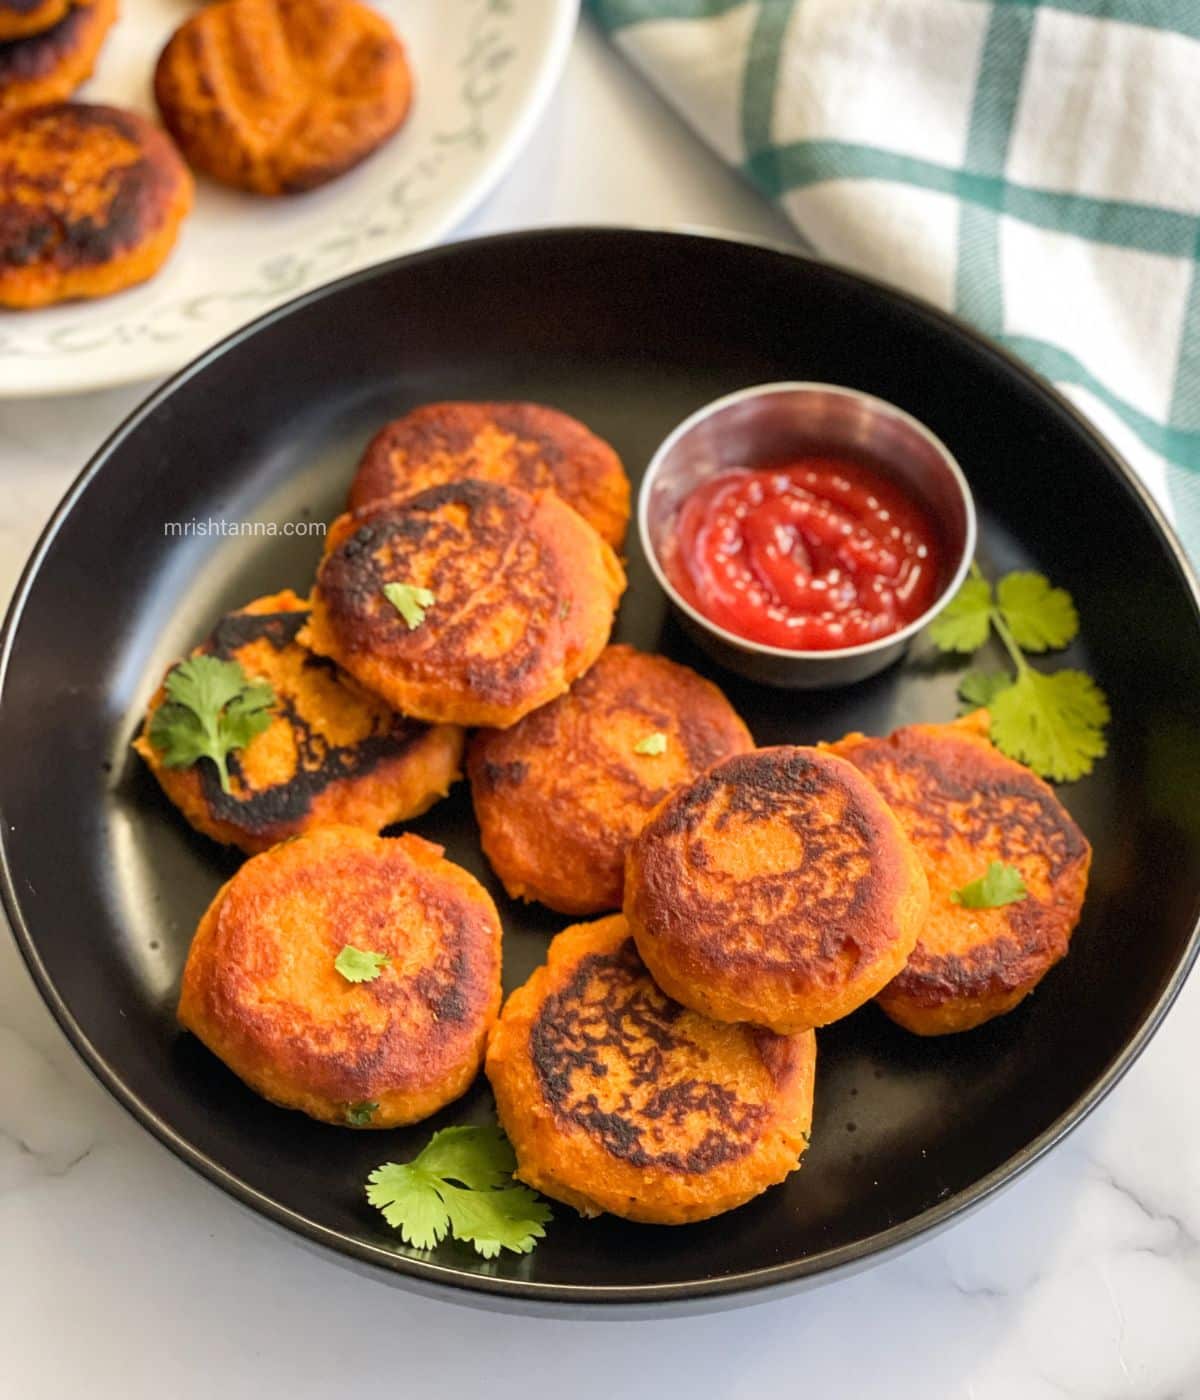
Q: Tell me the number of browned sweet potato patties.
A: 12